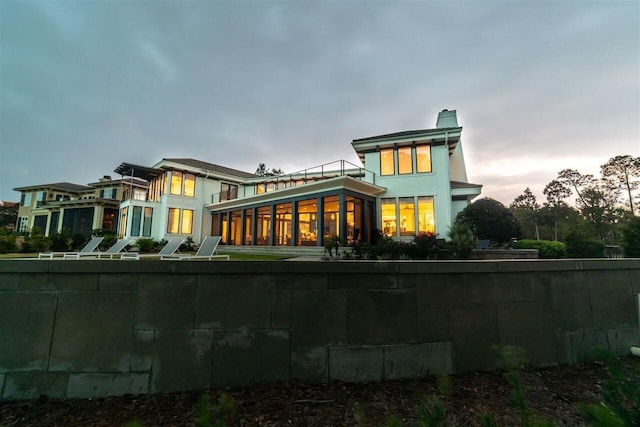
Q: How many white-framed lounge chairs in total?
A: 4